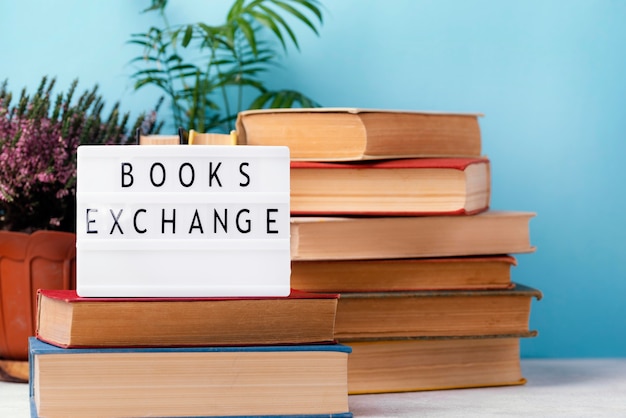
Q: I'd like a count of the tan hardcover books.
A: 2